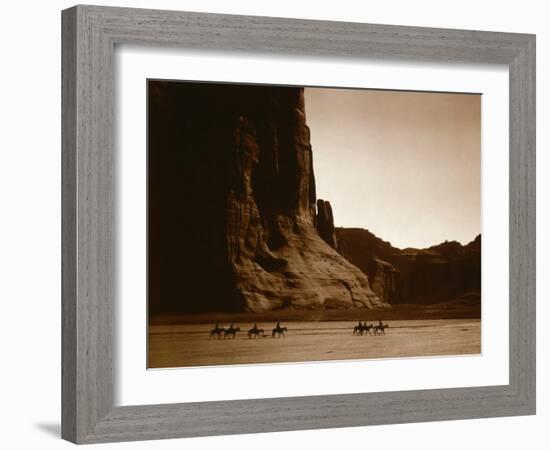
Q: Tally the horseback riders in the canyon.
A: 7